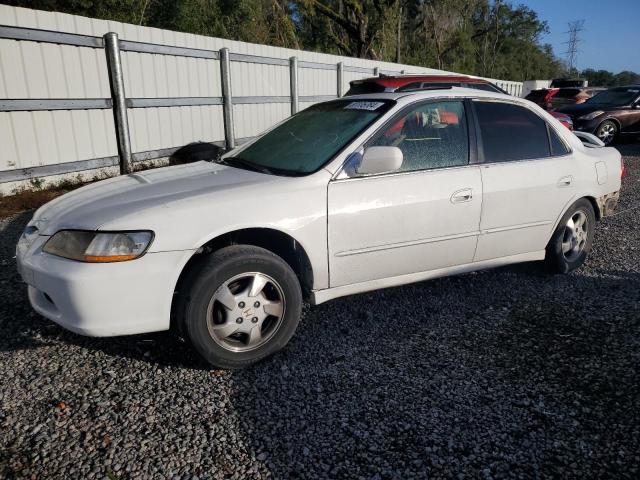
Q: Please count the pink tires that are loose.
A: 0